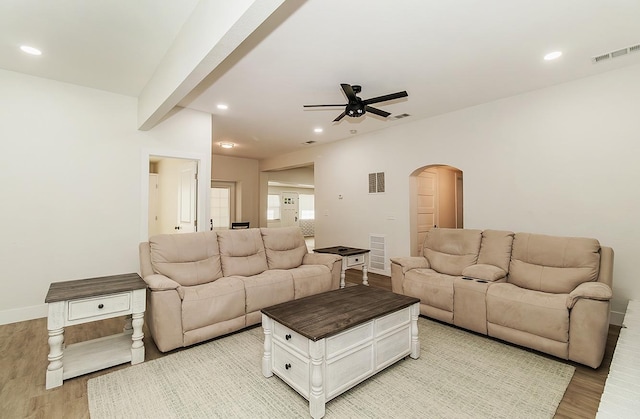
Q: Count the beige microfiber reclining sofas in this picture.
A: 2